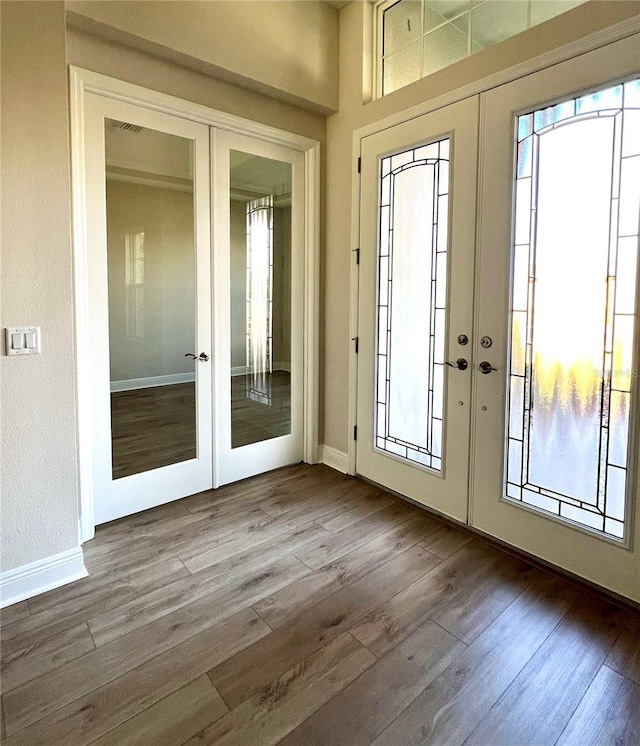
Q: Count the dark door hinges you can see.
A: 4